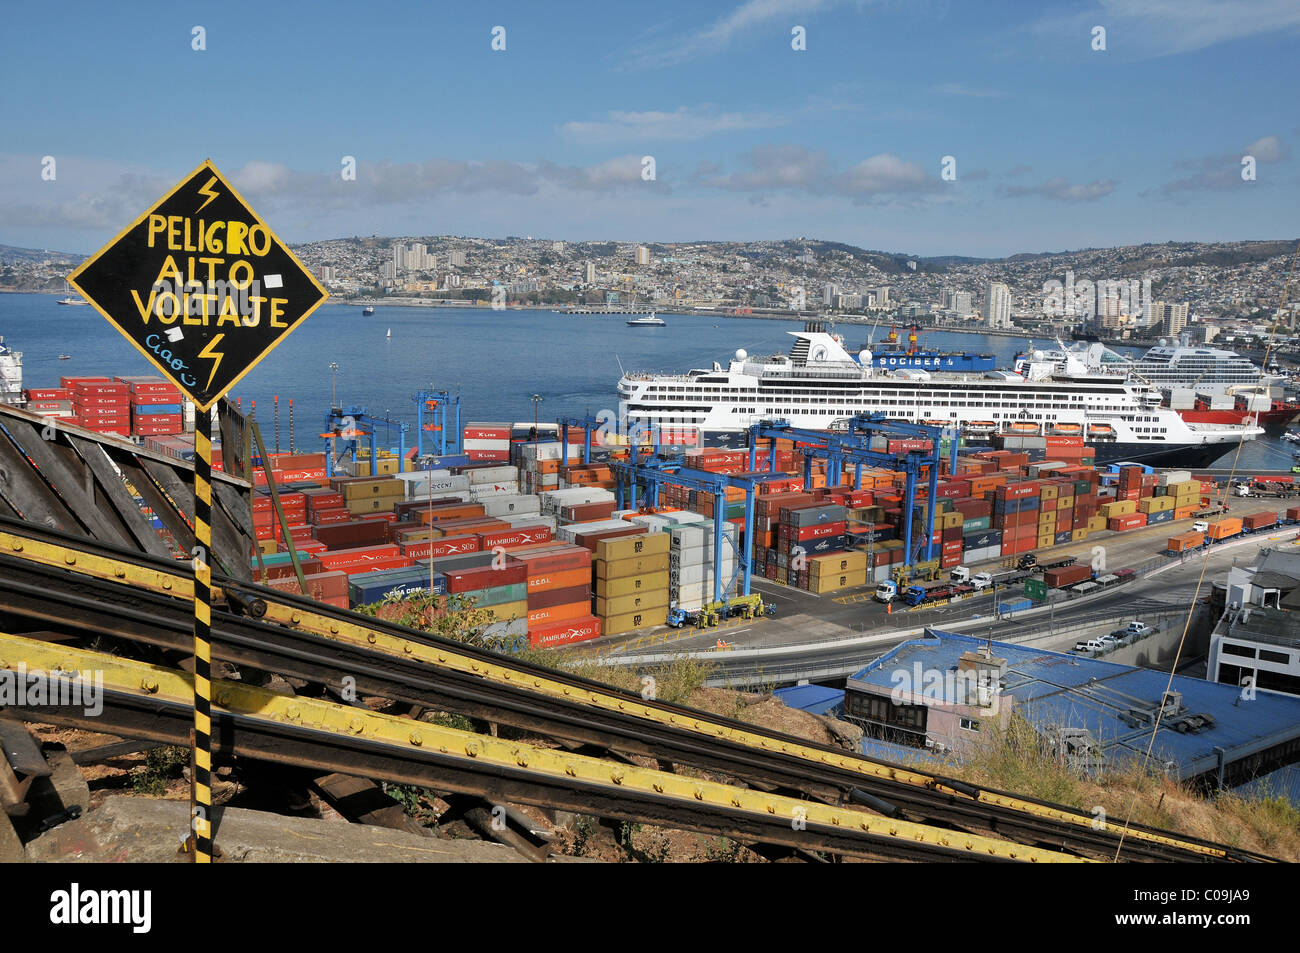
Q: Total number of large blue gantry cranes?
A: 7